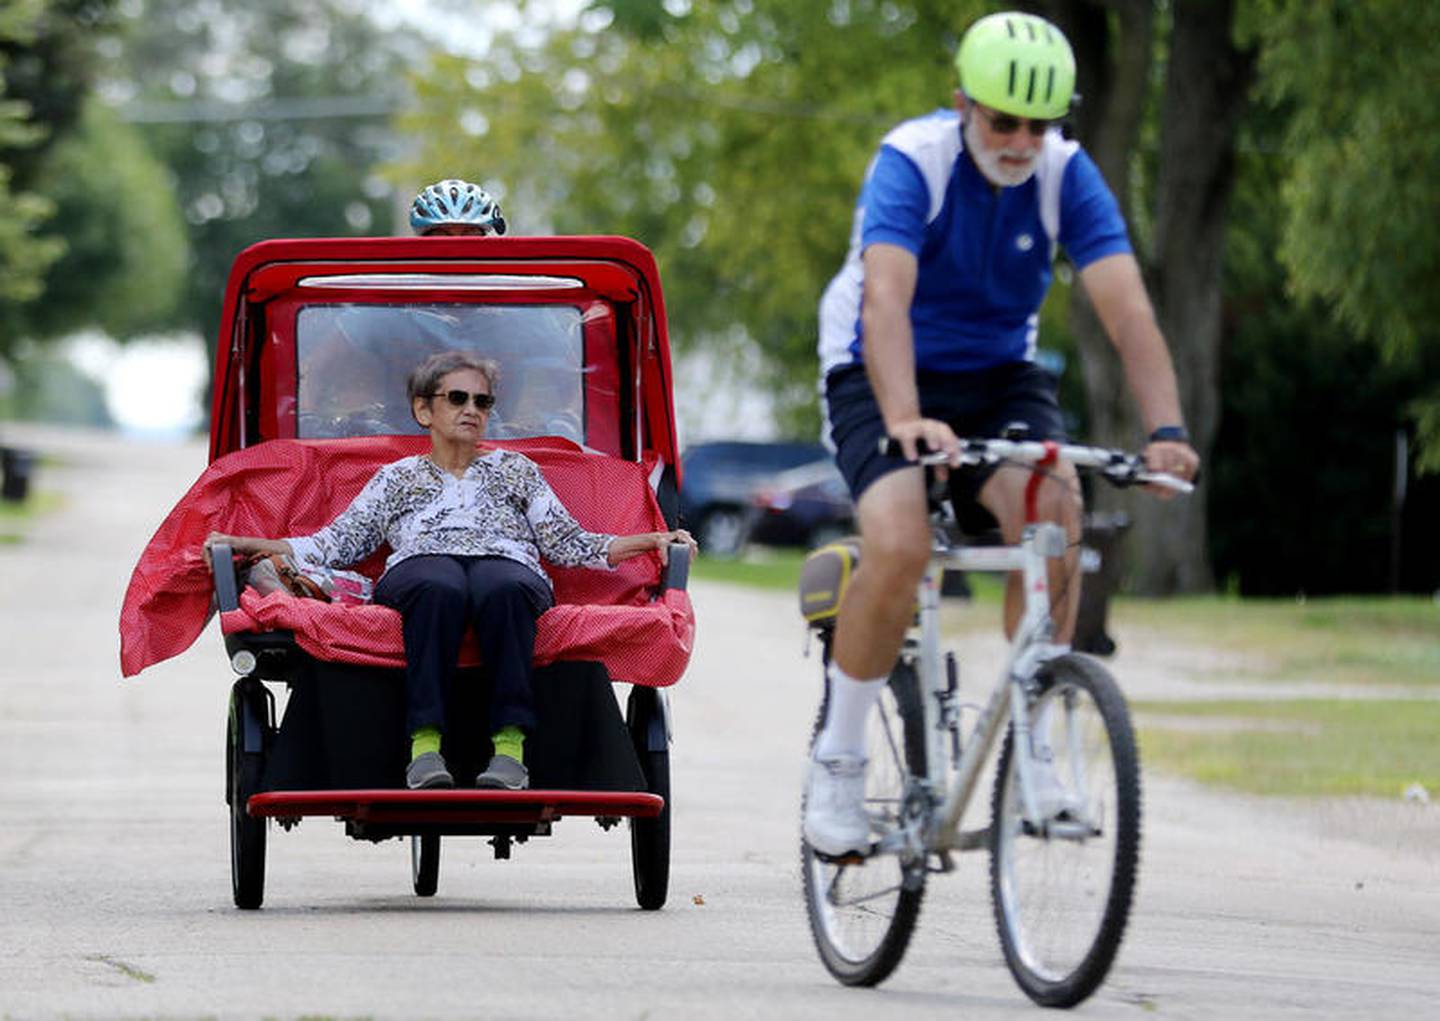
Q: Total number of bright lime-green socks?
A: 2